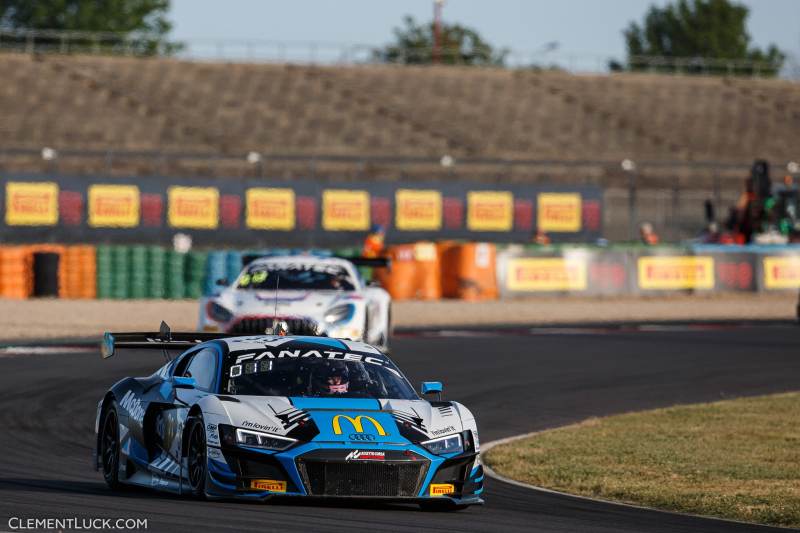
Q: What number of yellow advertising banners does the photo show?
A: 11